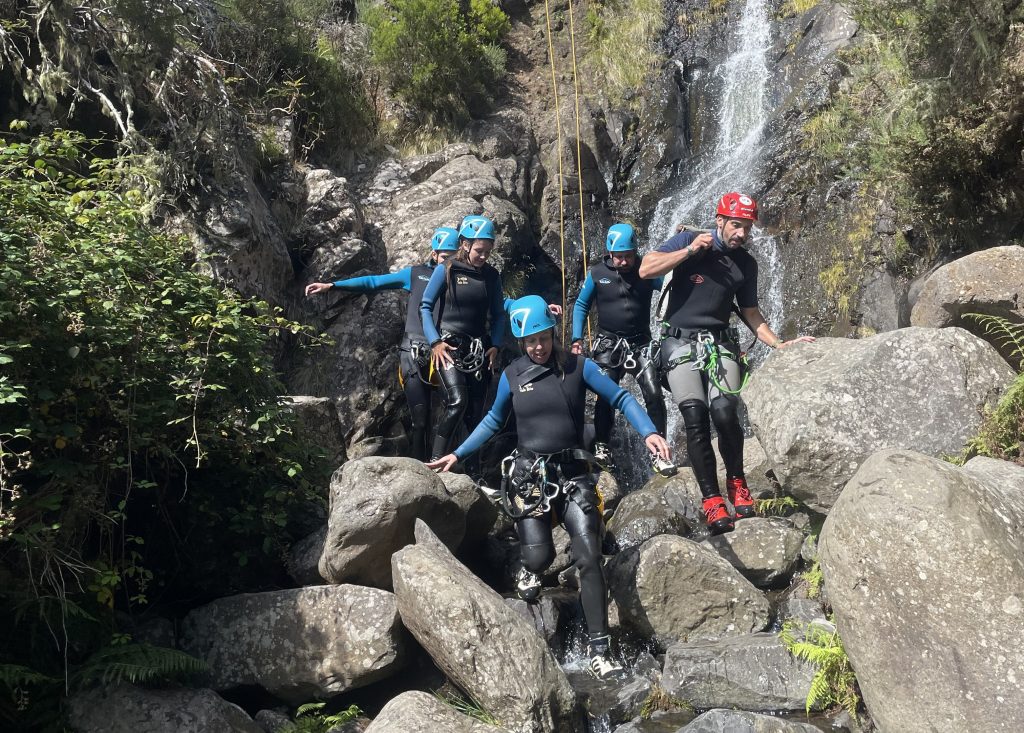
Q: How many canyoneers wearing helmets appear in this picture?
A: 5